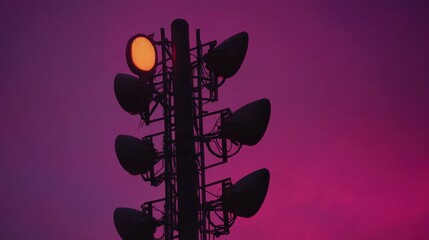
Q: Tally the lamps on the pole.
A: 7